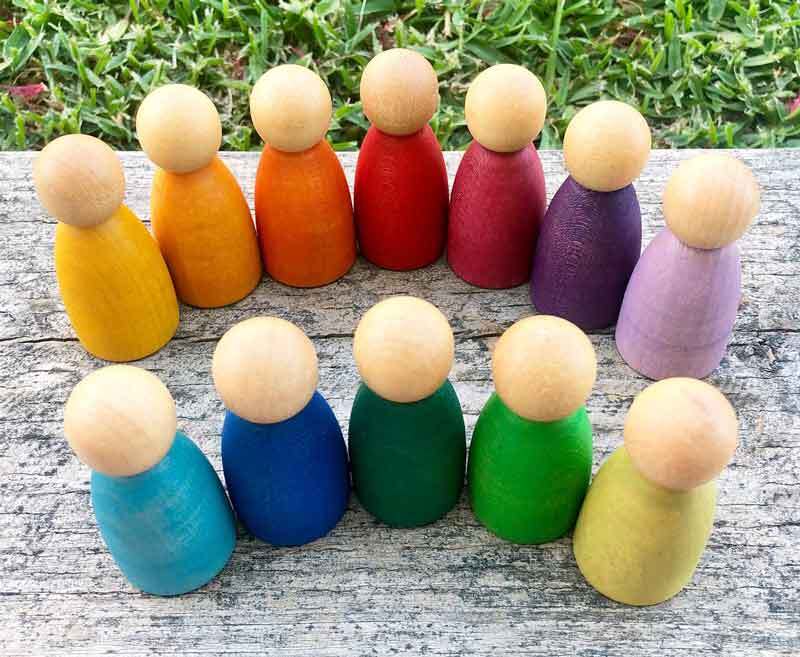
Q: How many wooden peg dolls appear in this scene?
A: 12